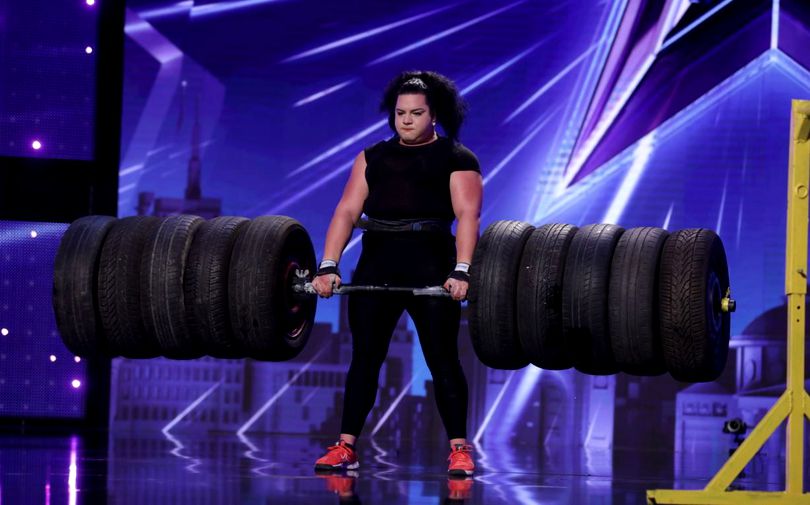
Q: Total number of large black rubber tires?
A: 10